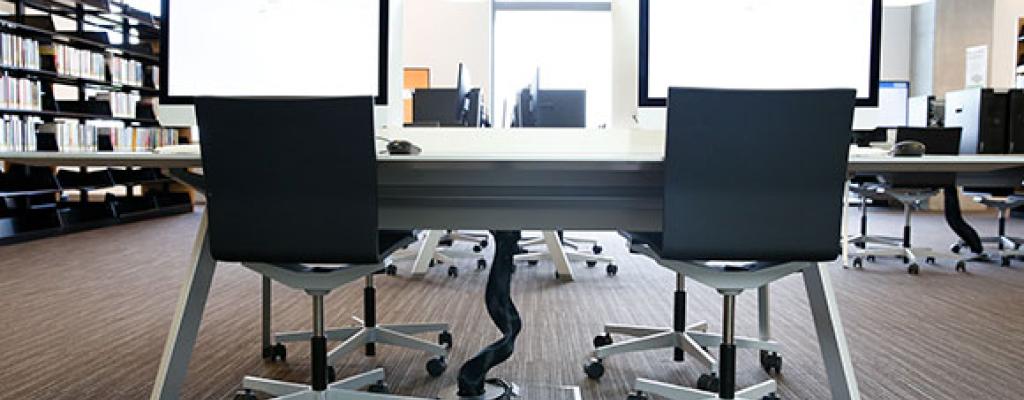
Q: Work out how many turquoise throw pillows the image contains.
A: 0